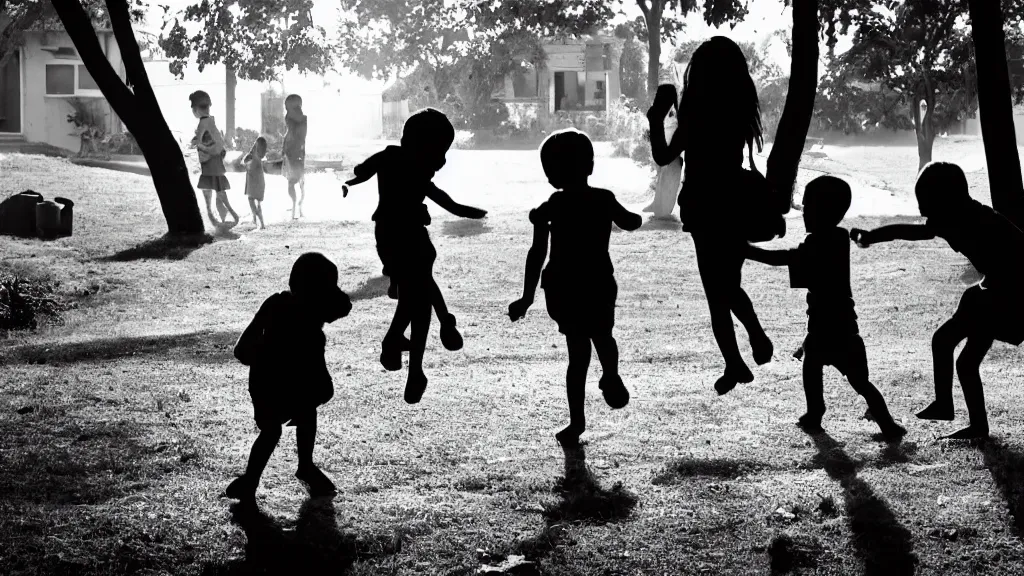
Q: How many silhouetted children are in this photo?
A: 6